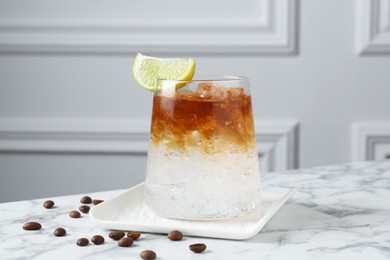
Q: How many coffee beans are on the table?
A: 15